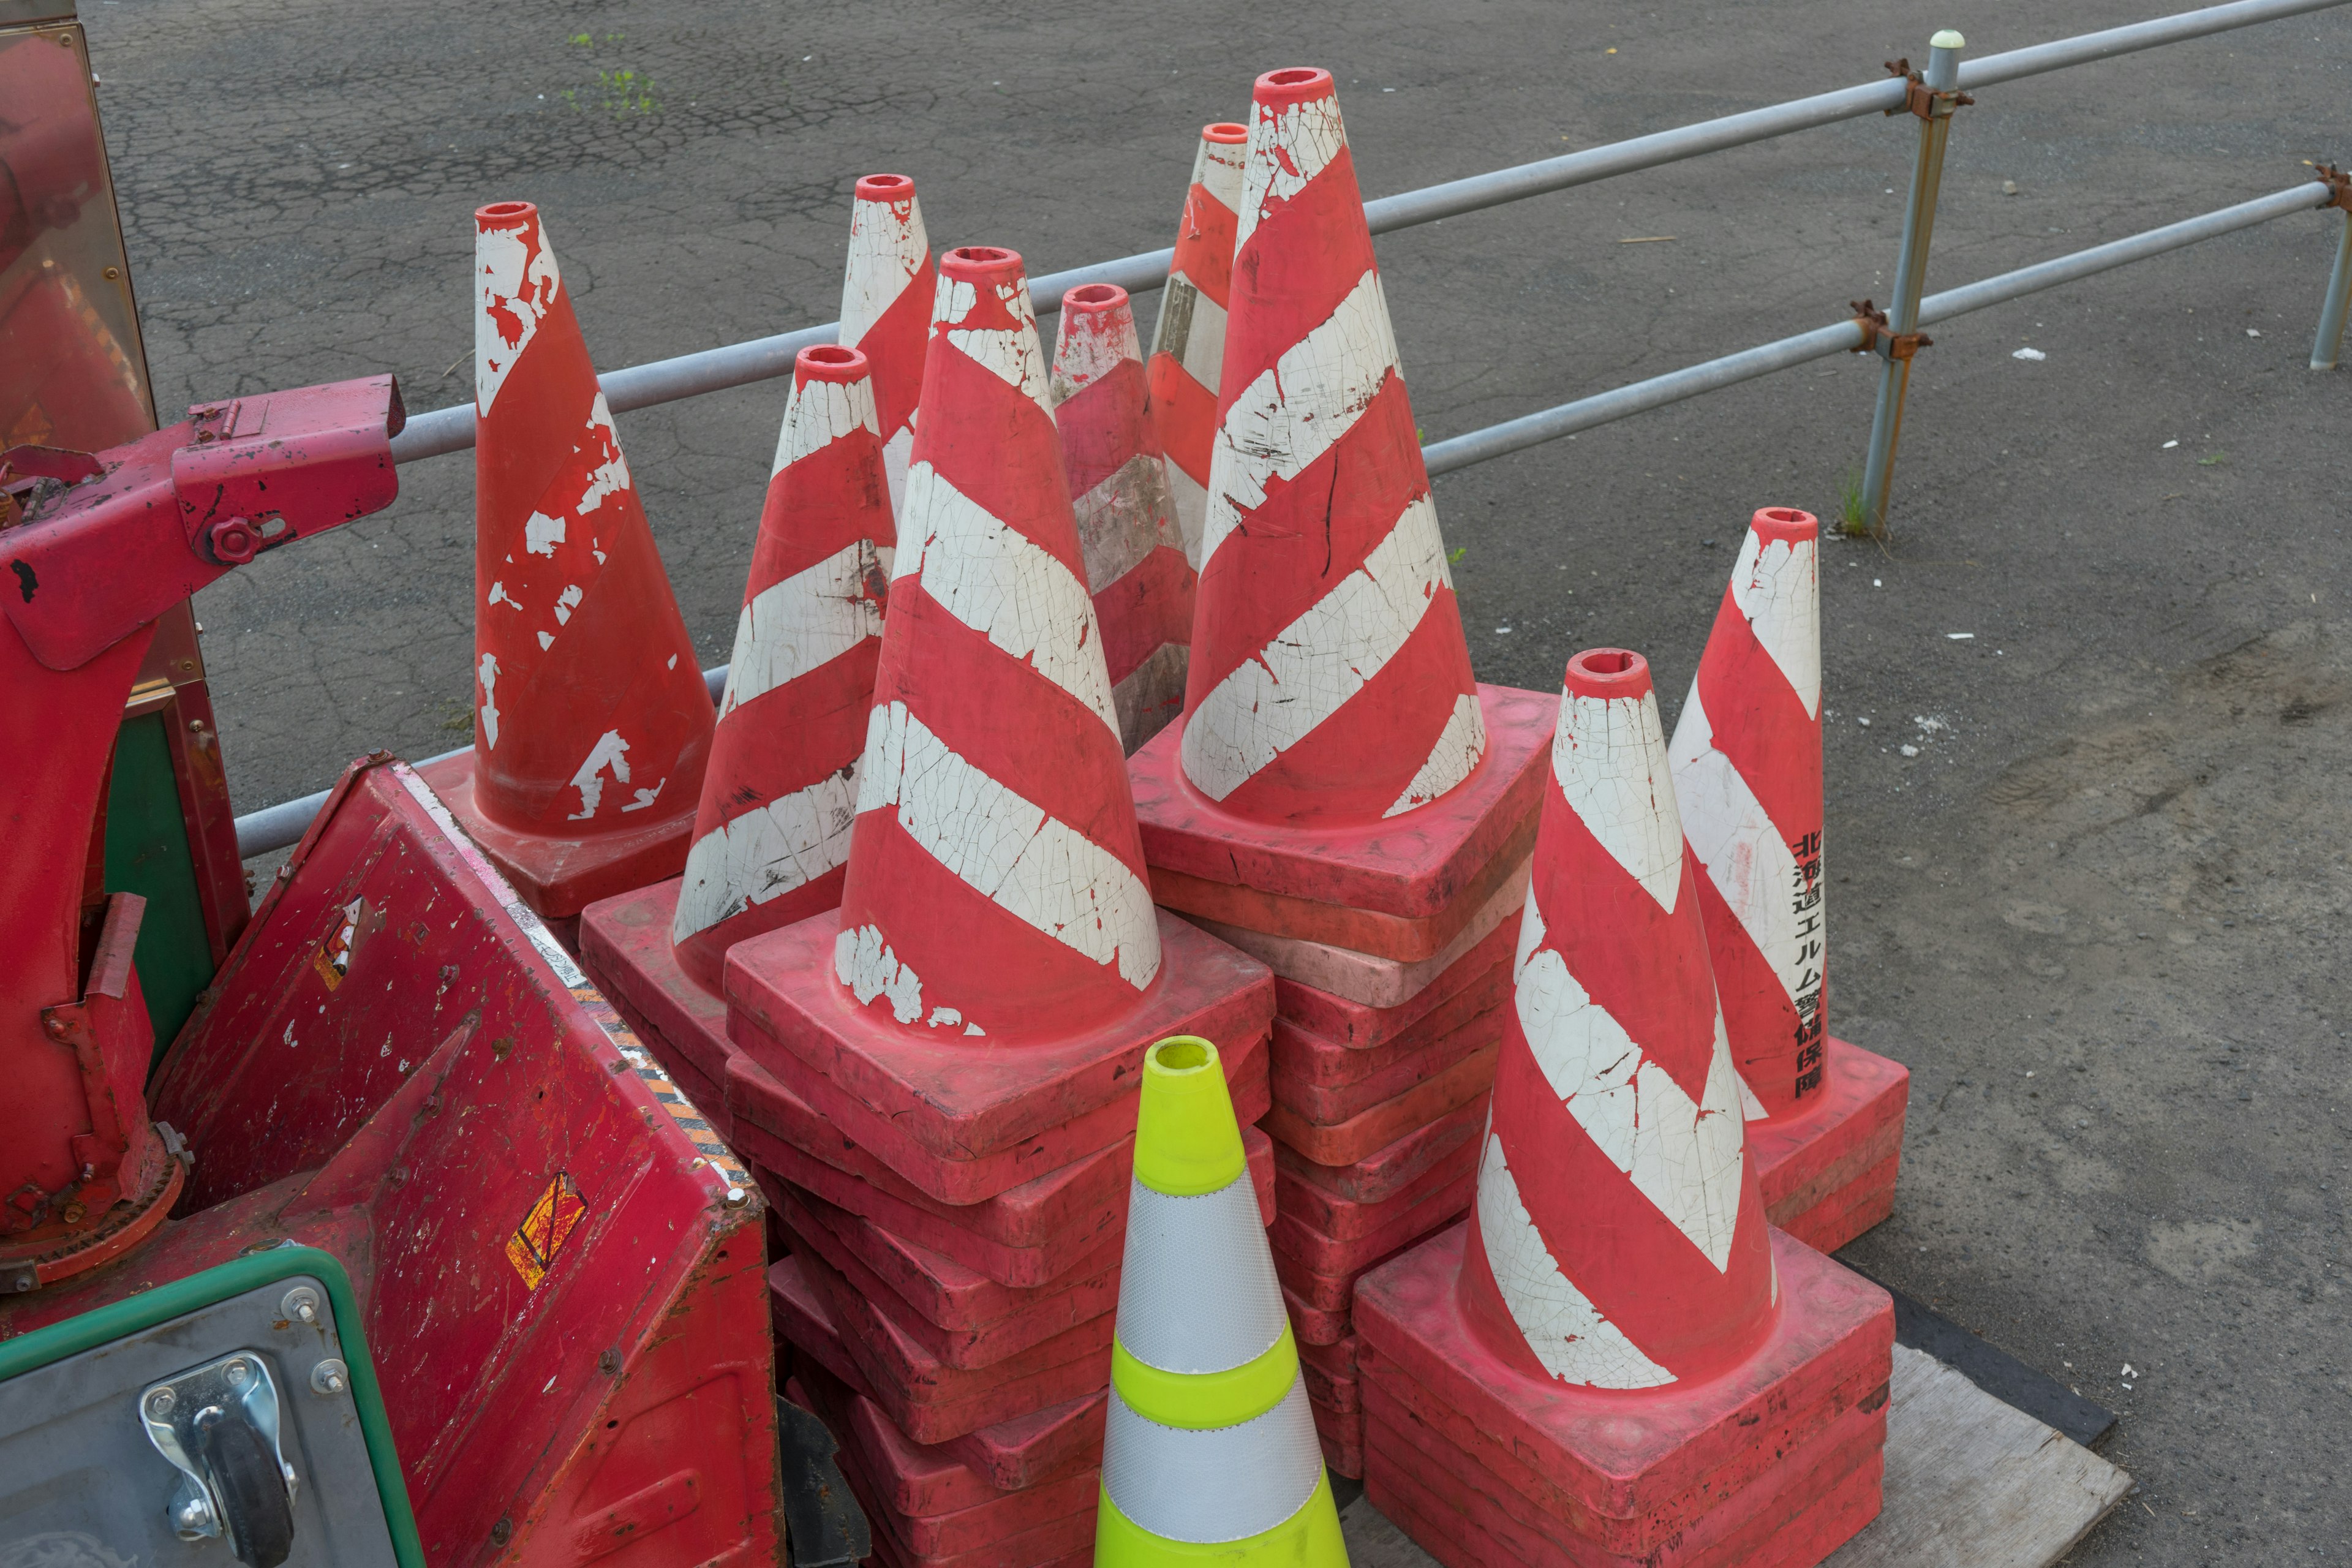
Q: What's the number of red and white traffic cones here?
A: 9